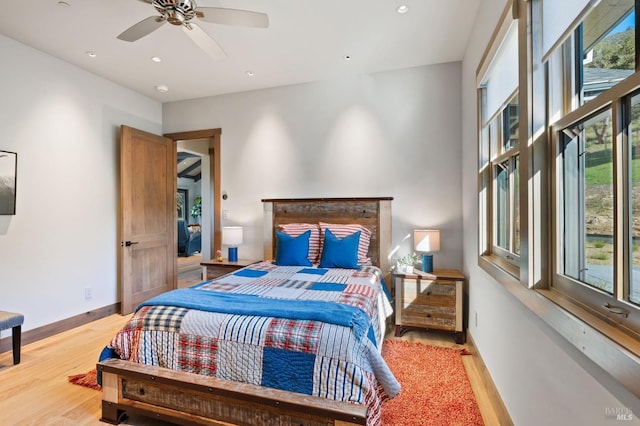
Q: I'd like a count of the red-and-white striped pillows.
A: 2